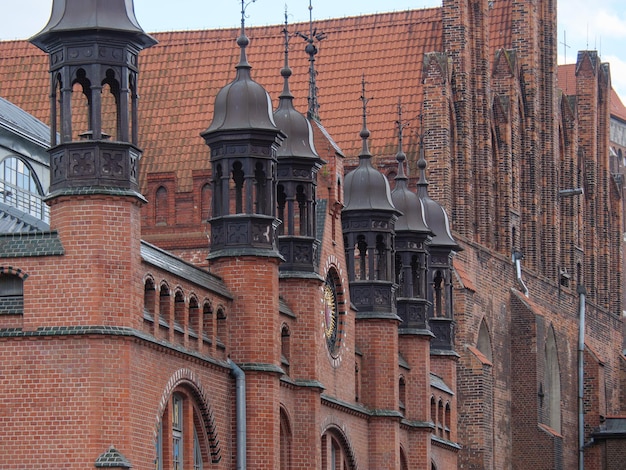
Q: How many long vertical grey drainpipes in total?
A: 2